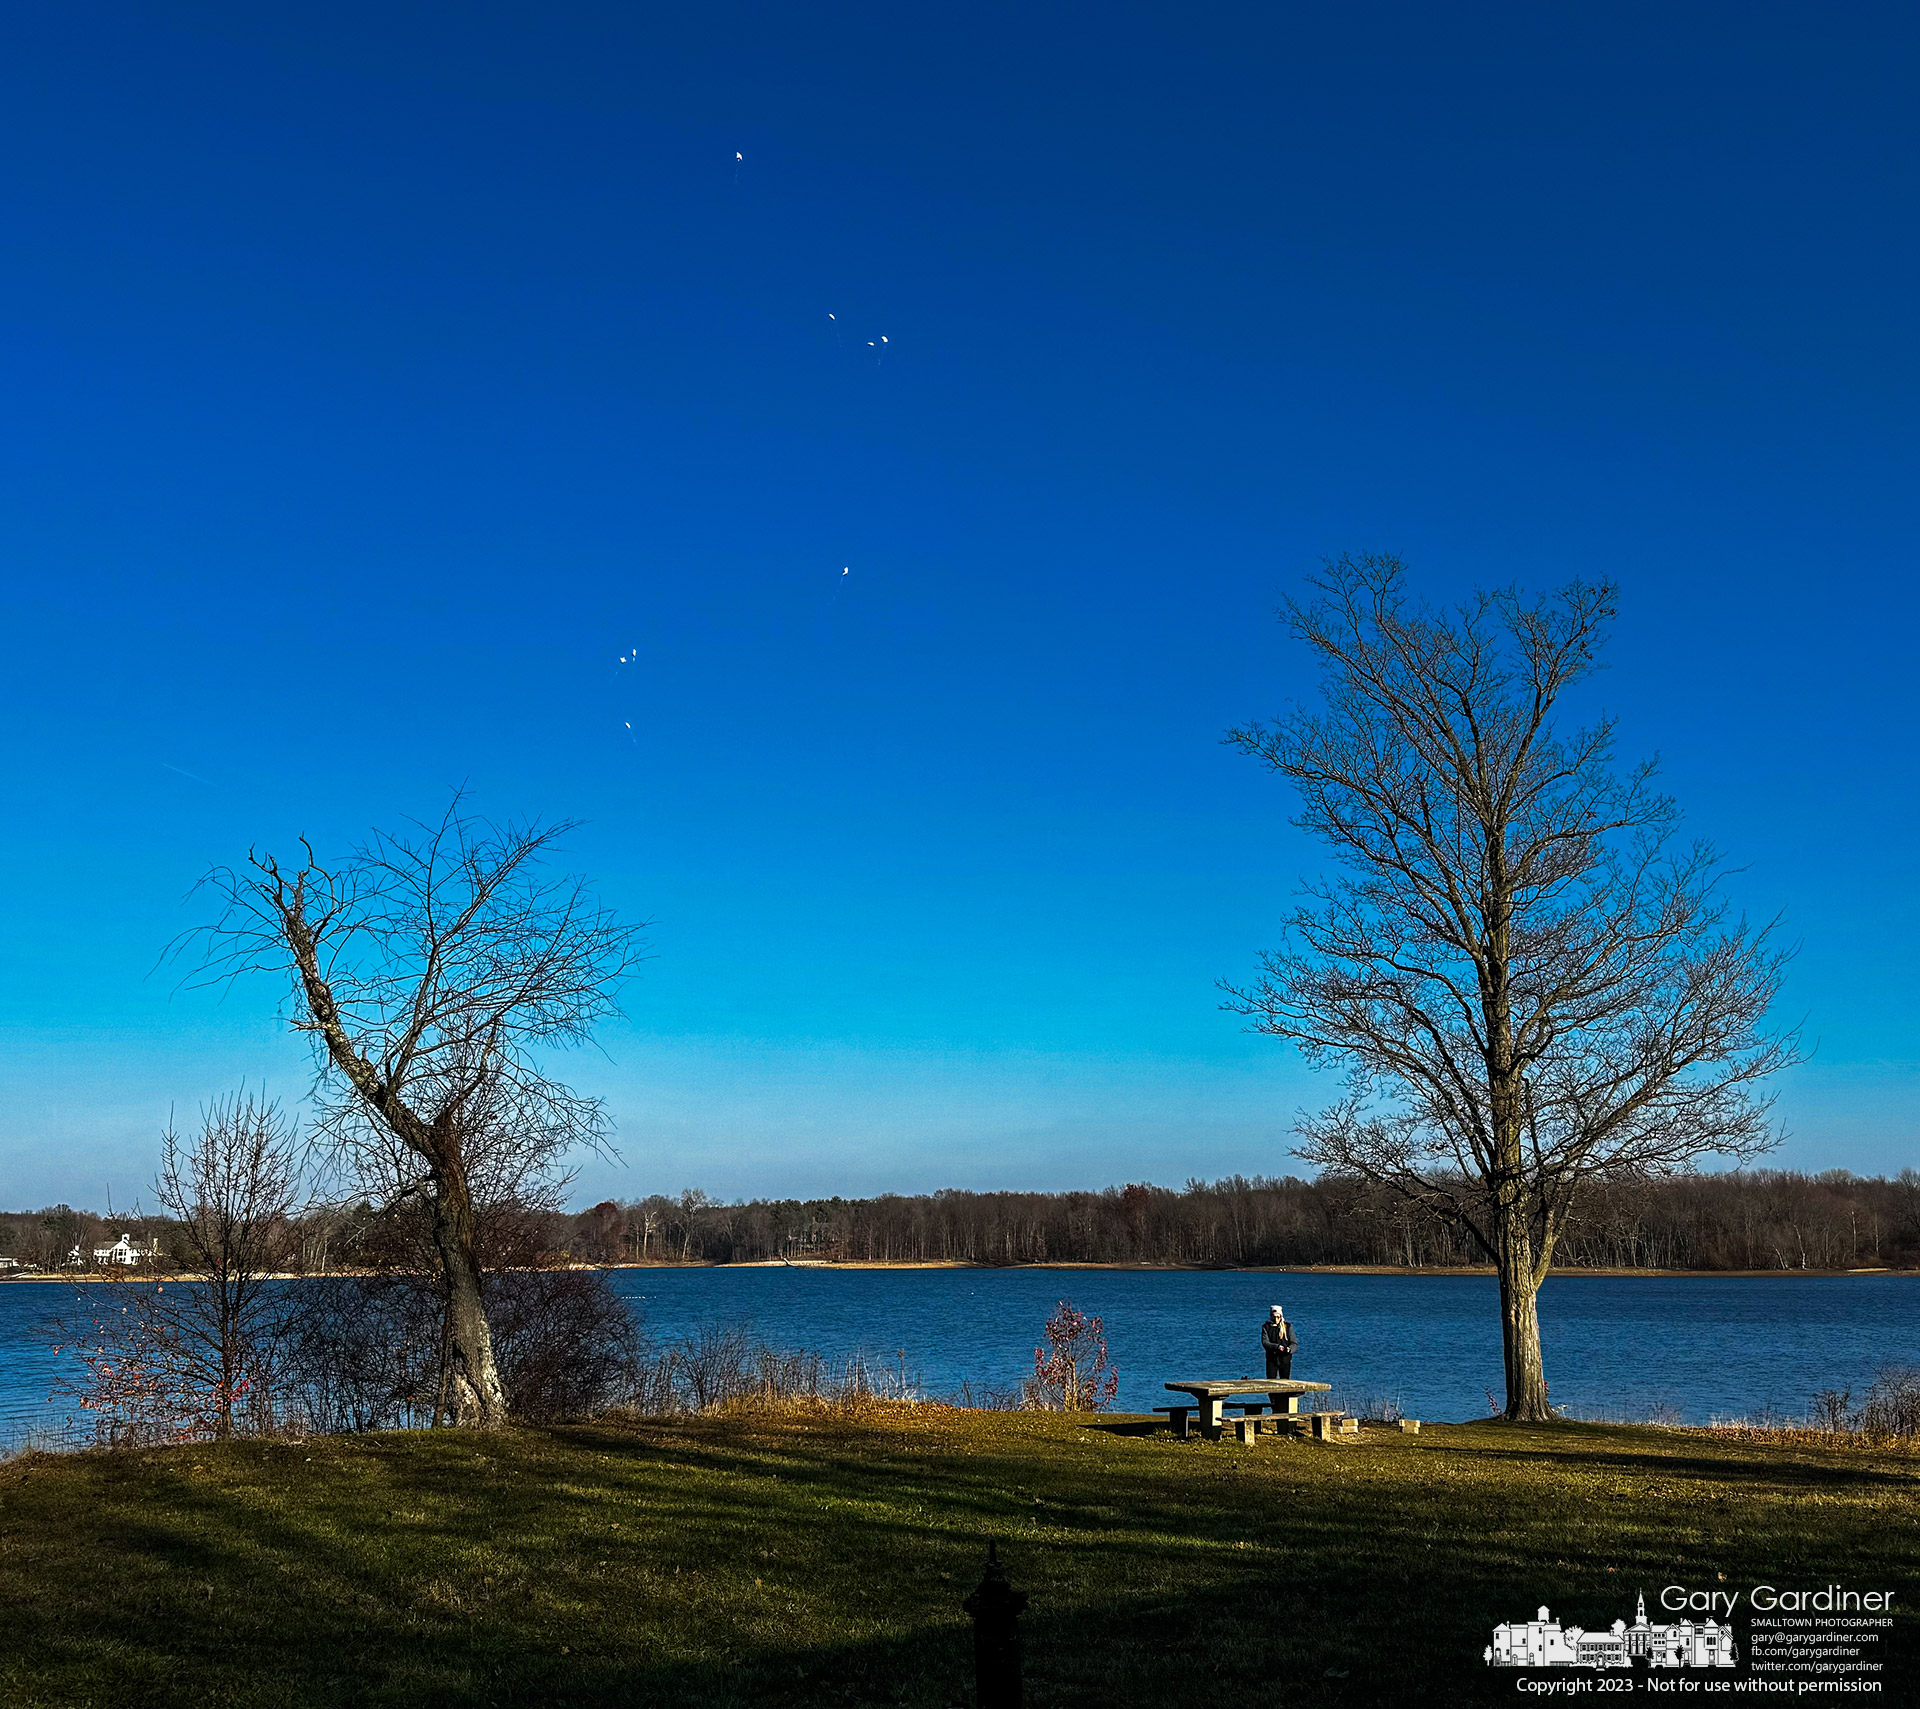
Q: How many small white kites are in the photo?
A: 8